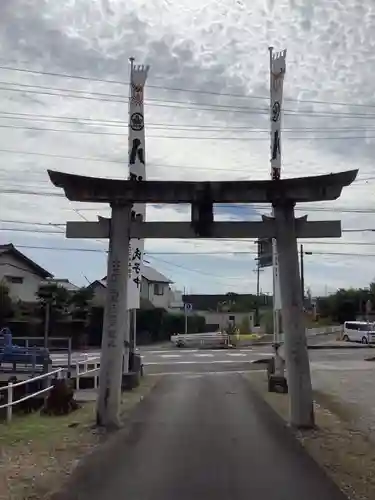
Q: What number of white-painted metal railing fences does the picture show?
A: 2